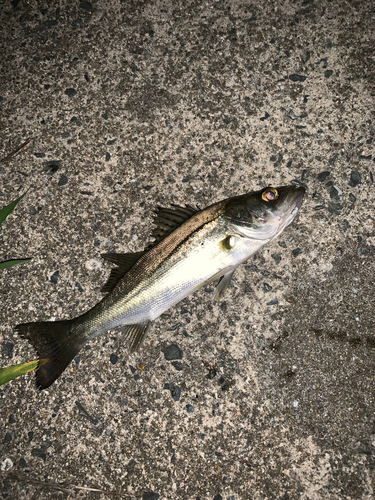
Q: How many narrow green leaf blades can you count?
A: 3